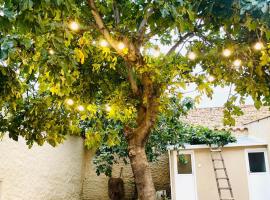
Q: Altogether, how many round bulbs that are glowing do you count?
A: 13